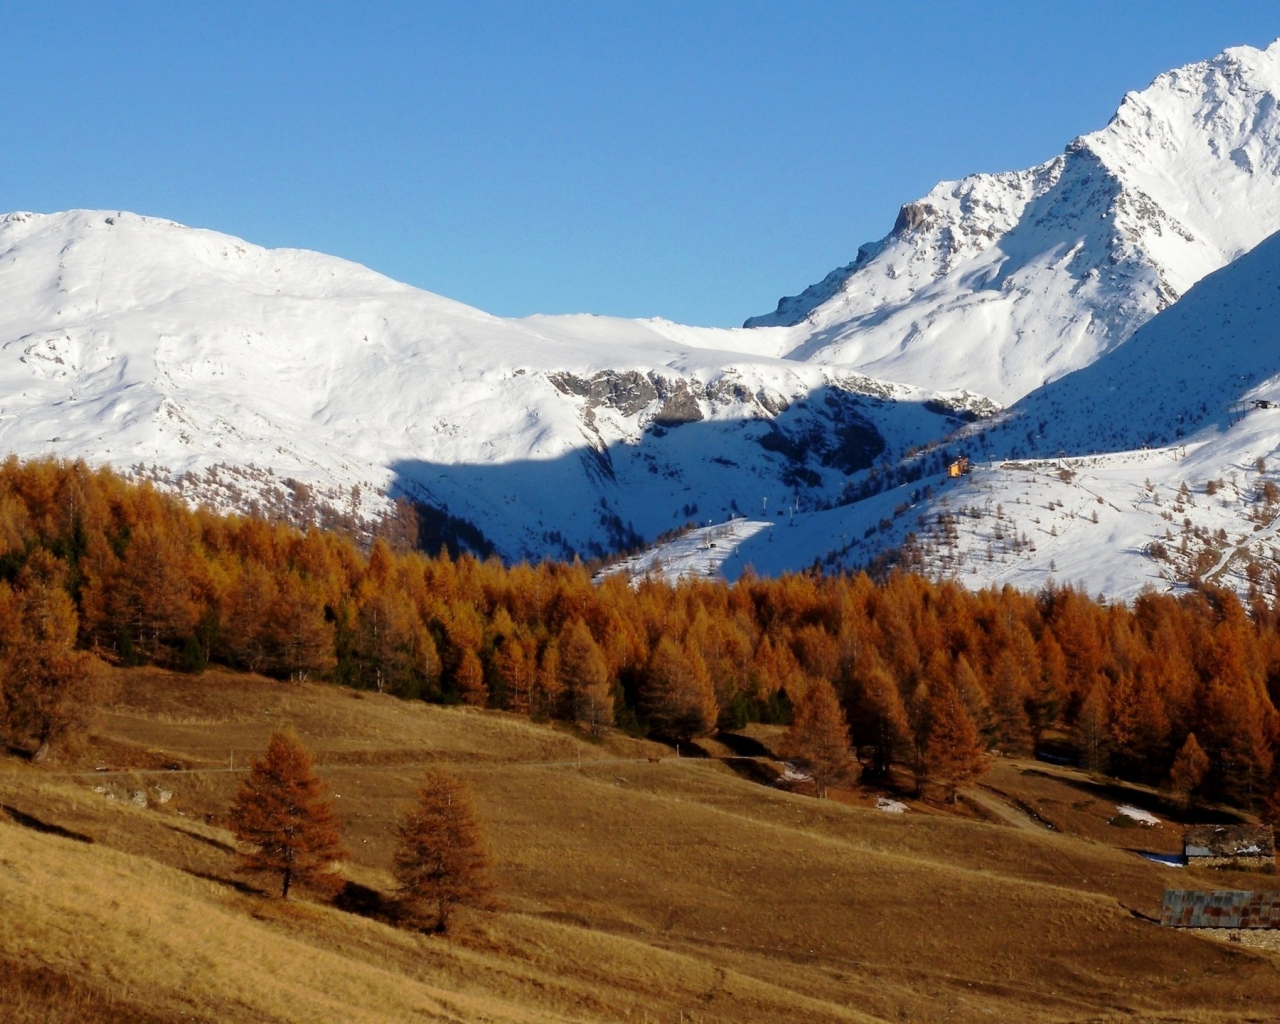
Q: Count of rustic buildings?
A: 2